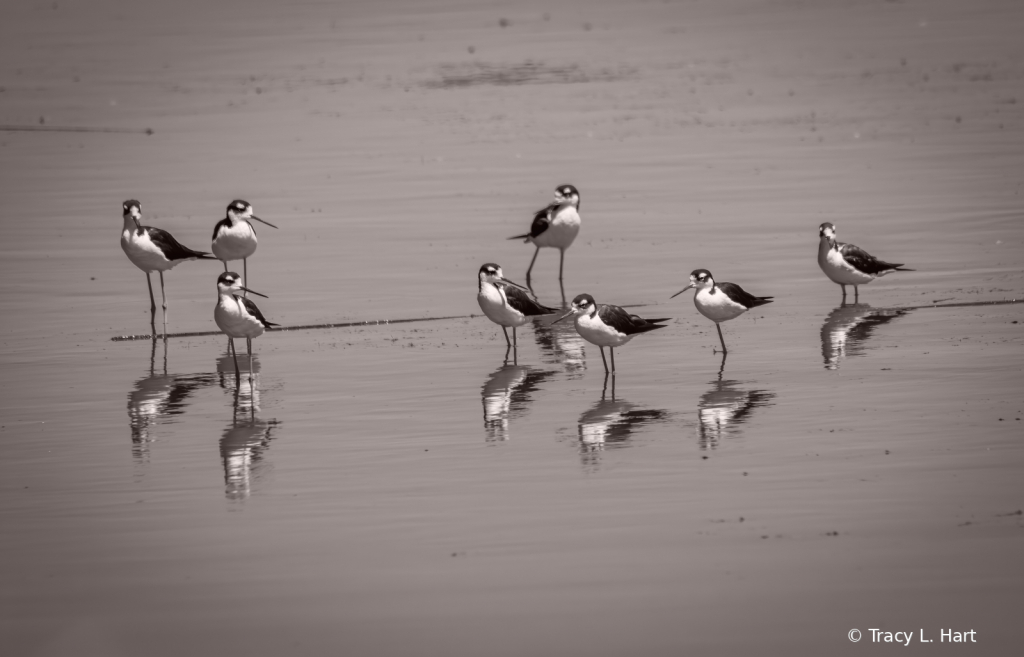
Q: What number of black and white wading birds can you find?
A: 8